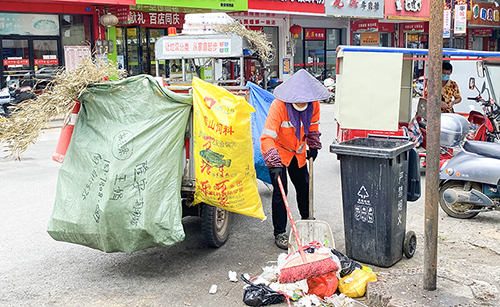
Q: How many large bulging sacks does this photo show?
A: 3